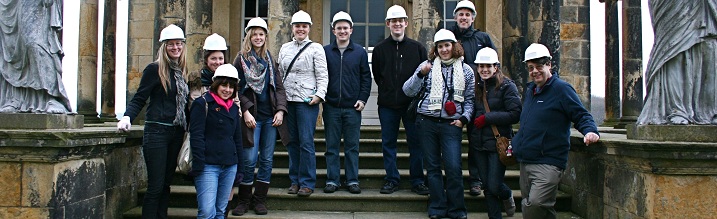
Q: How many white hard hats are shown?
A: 11